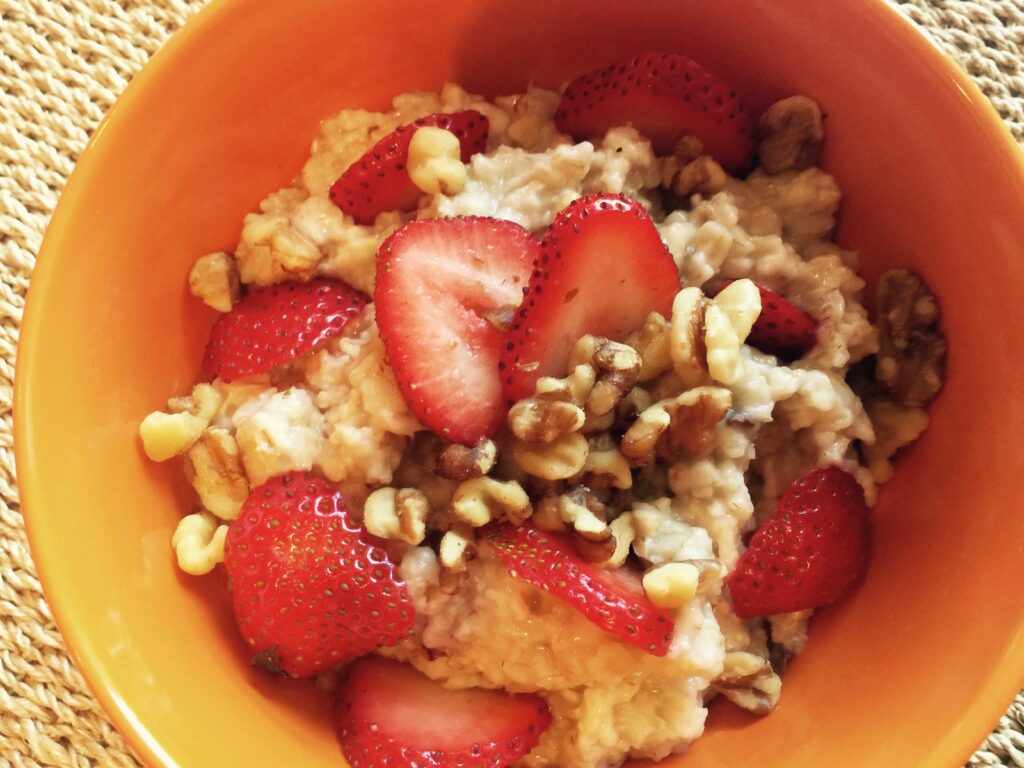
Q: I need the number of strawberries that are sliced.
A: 10